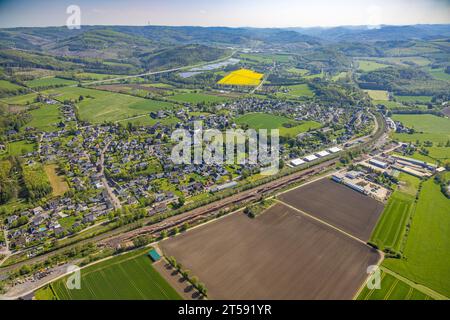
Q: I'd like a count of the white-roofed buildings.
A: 4